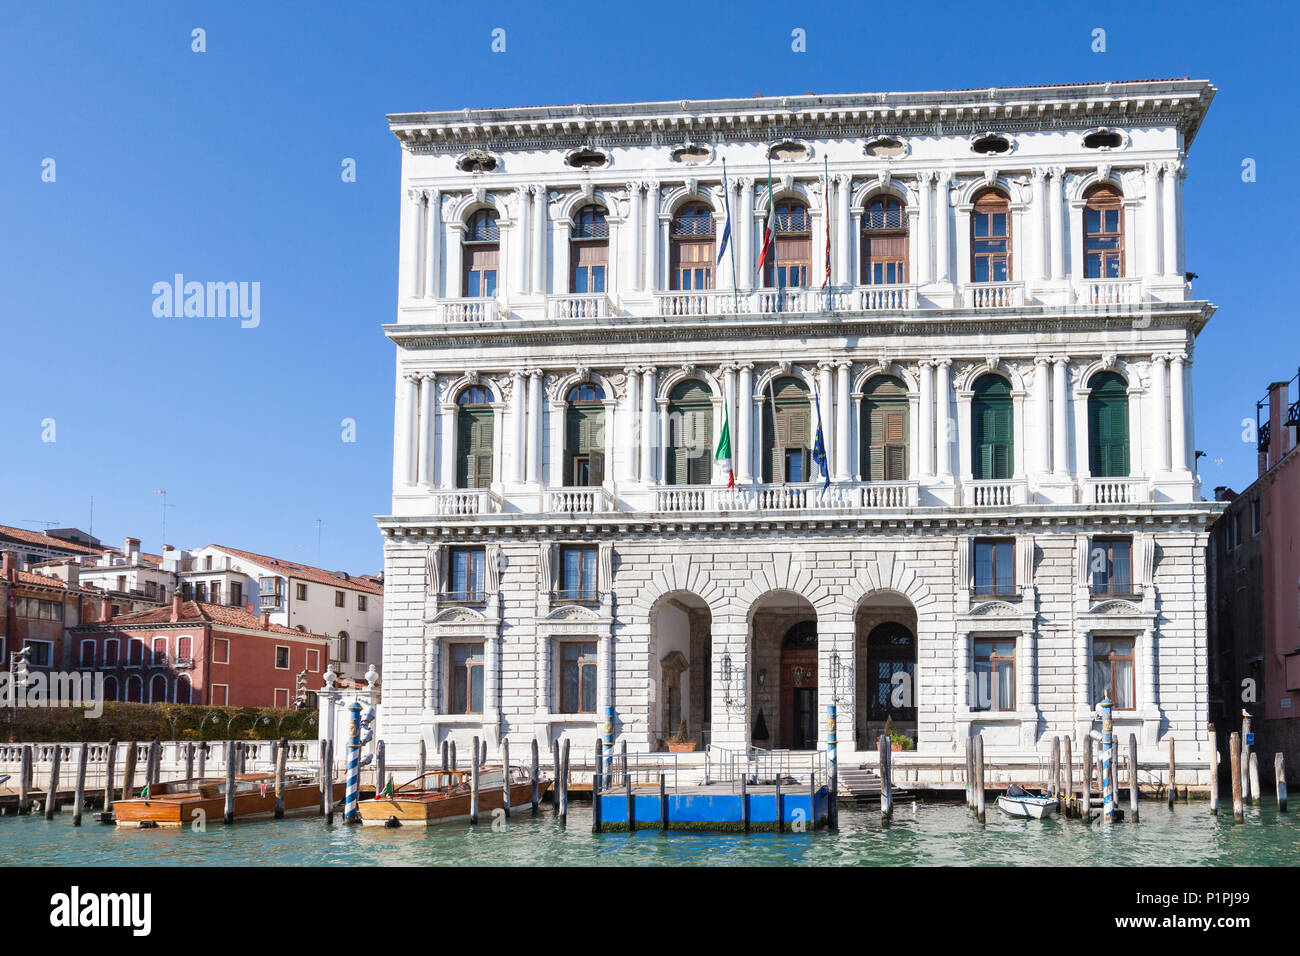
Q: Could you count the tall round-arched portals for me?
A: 3